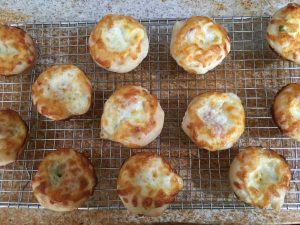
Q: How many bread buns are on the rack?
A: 12